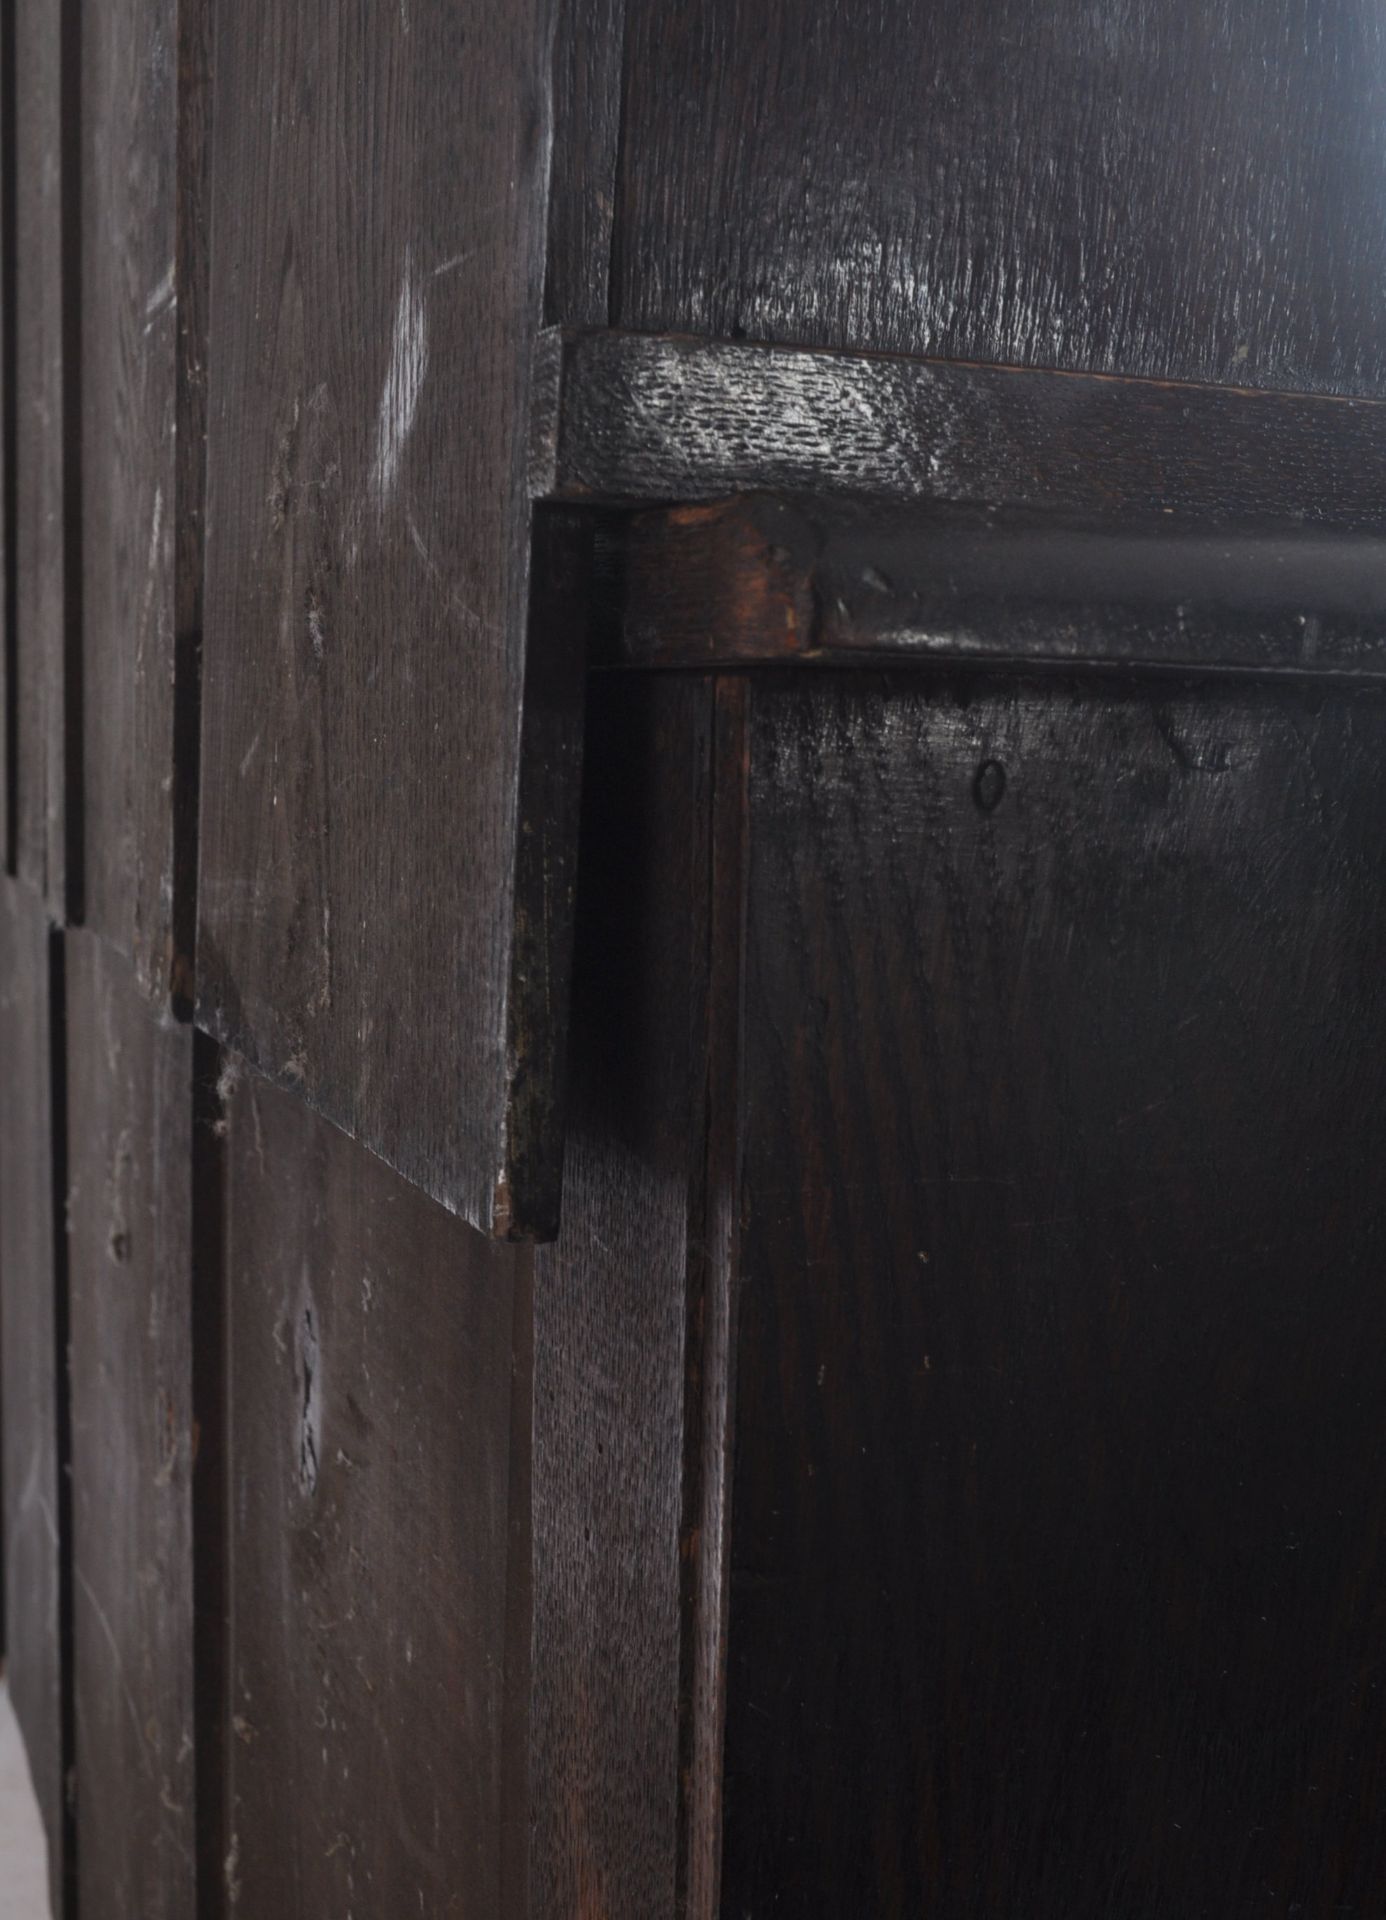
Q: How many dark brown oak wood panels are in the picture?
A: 2